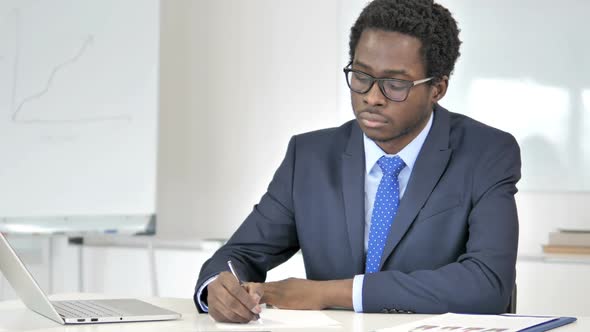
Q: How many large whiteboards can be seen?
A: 2